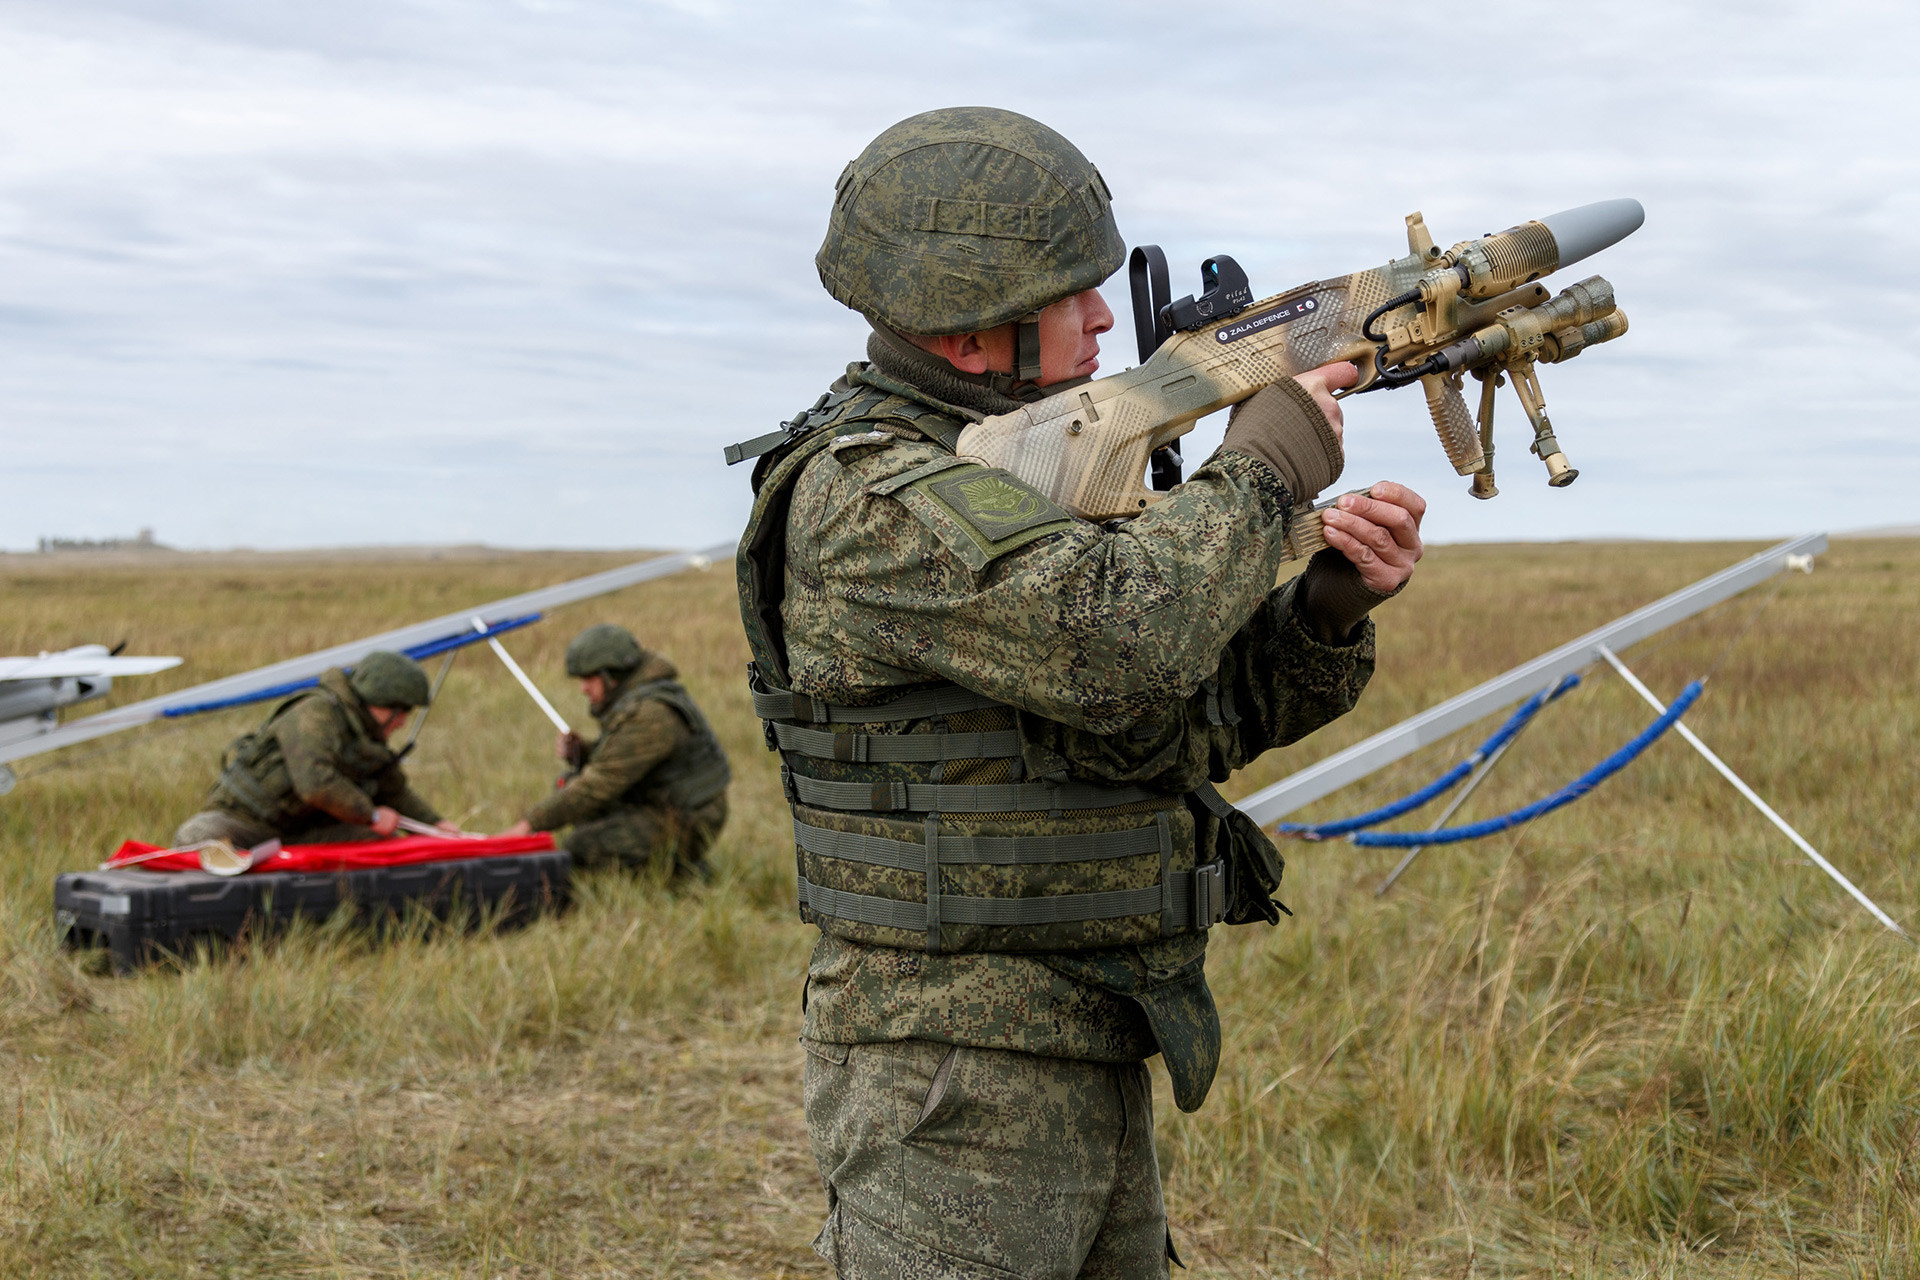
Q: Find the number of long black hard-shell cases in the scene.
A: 1